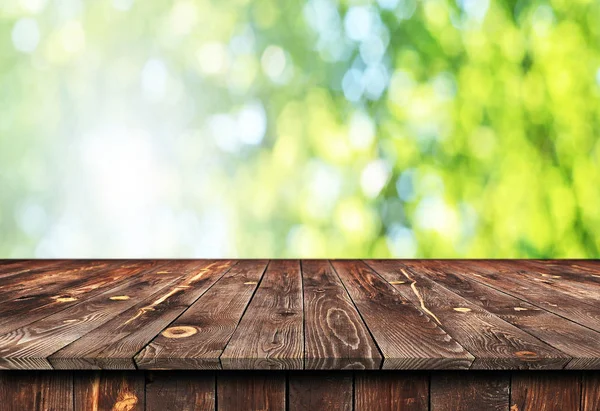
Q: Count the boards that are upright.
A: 9